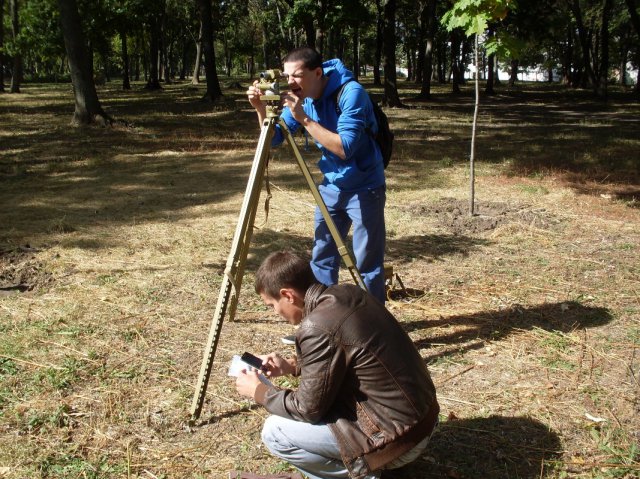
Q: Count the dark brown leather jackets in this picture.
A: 1